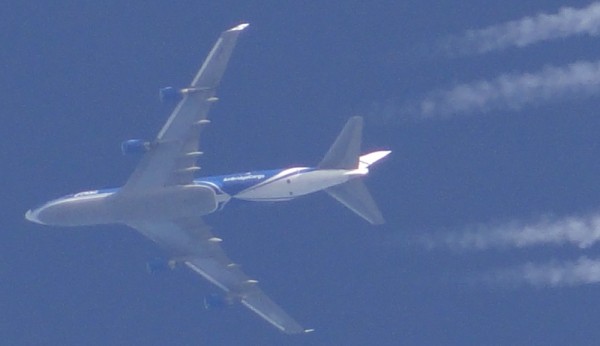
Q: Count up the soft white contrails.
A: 4